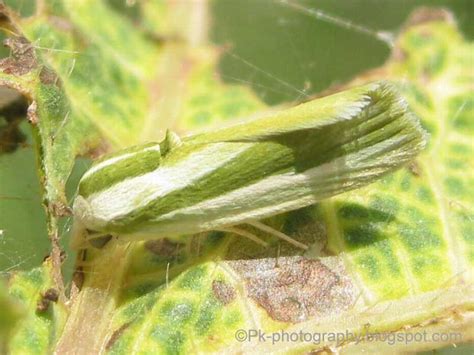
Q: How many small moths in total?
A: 1